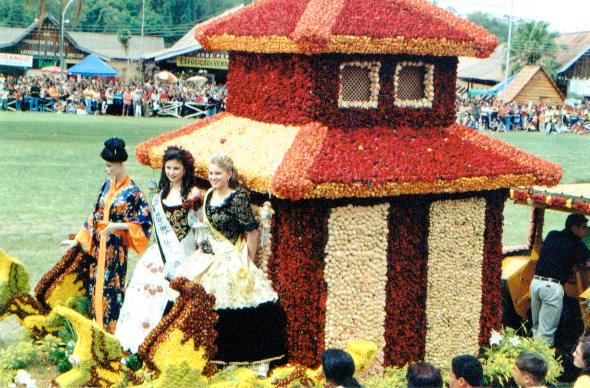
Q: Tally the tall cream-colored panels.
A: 2